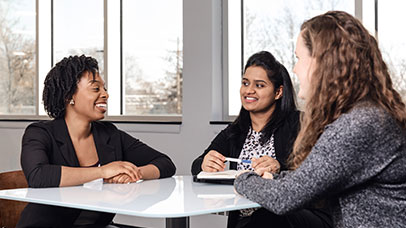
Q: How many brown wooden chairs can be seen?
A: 1